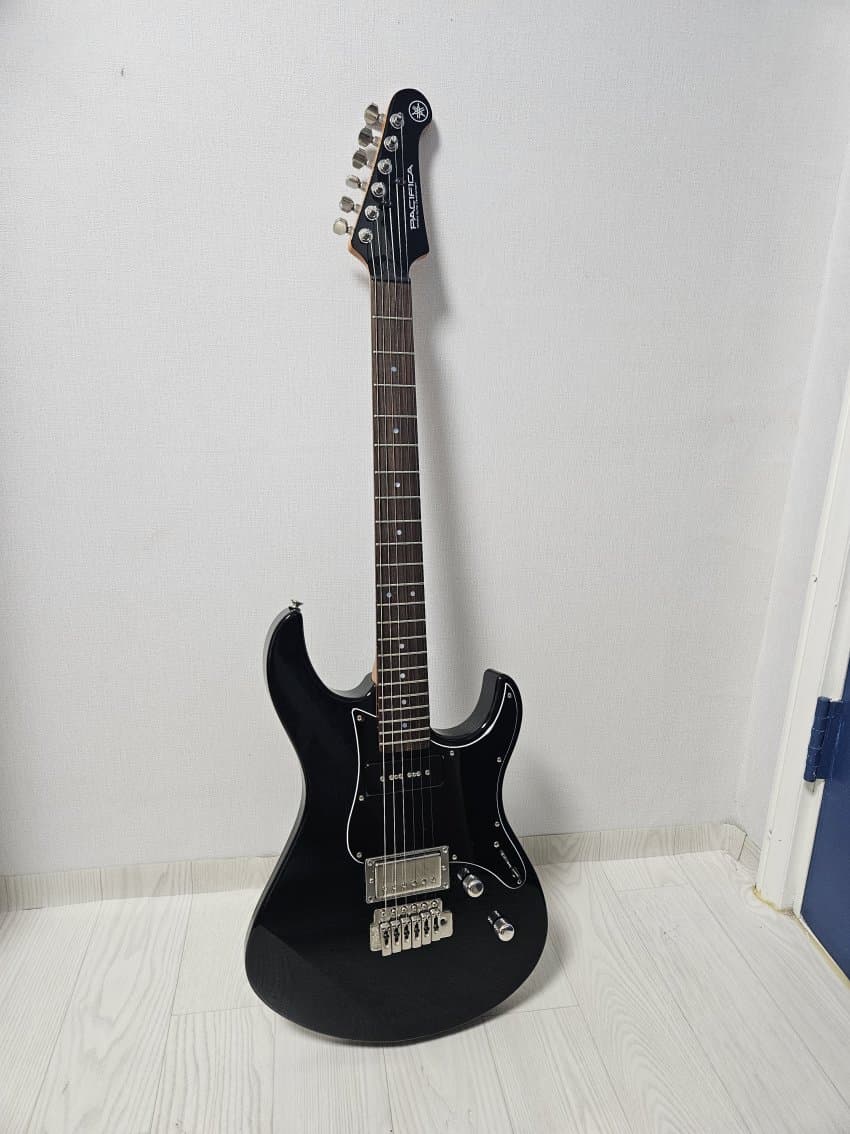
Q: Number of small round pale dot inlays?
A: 10